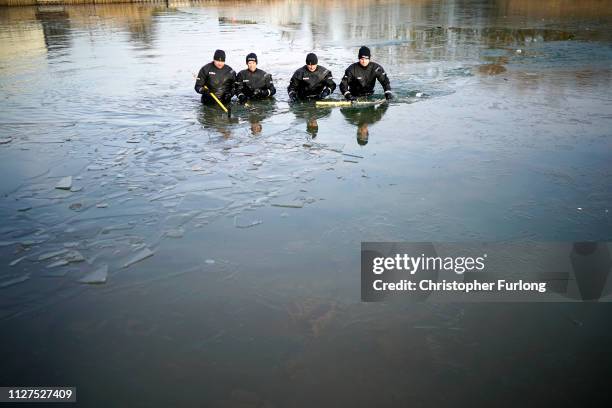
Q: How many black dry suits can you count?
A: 4